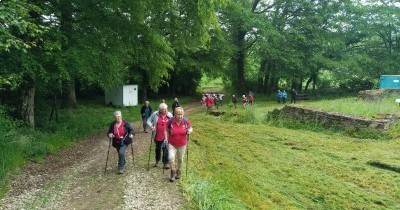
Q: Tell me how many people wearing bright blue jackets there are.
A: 2